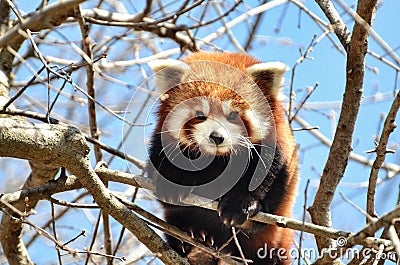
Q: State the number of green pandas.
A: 0